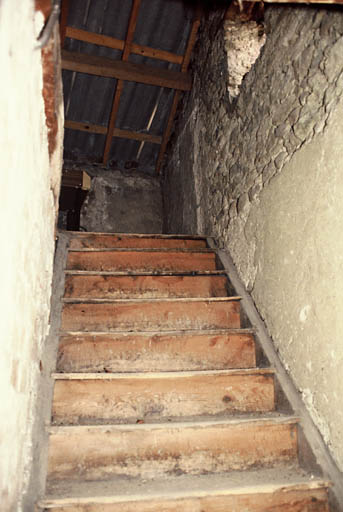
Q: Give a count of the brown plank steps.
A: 8